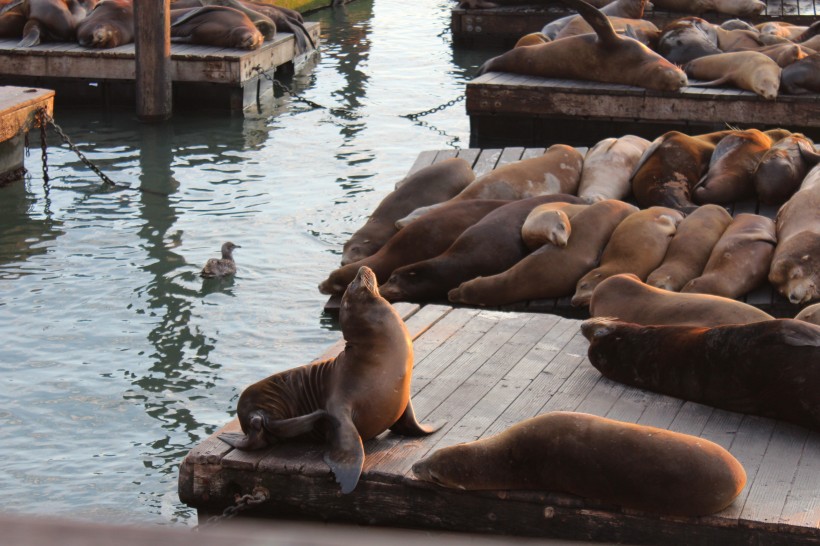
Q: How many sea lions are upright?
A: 1